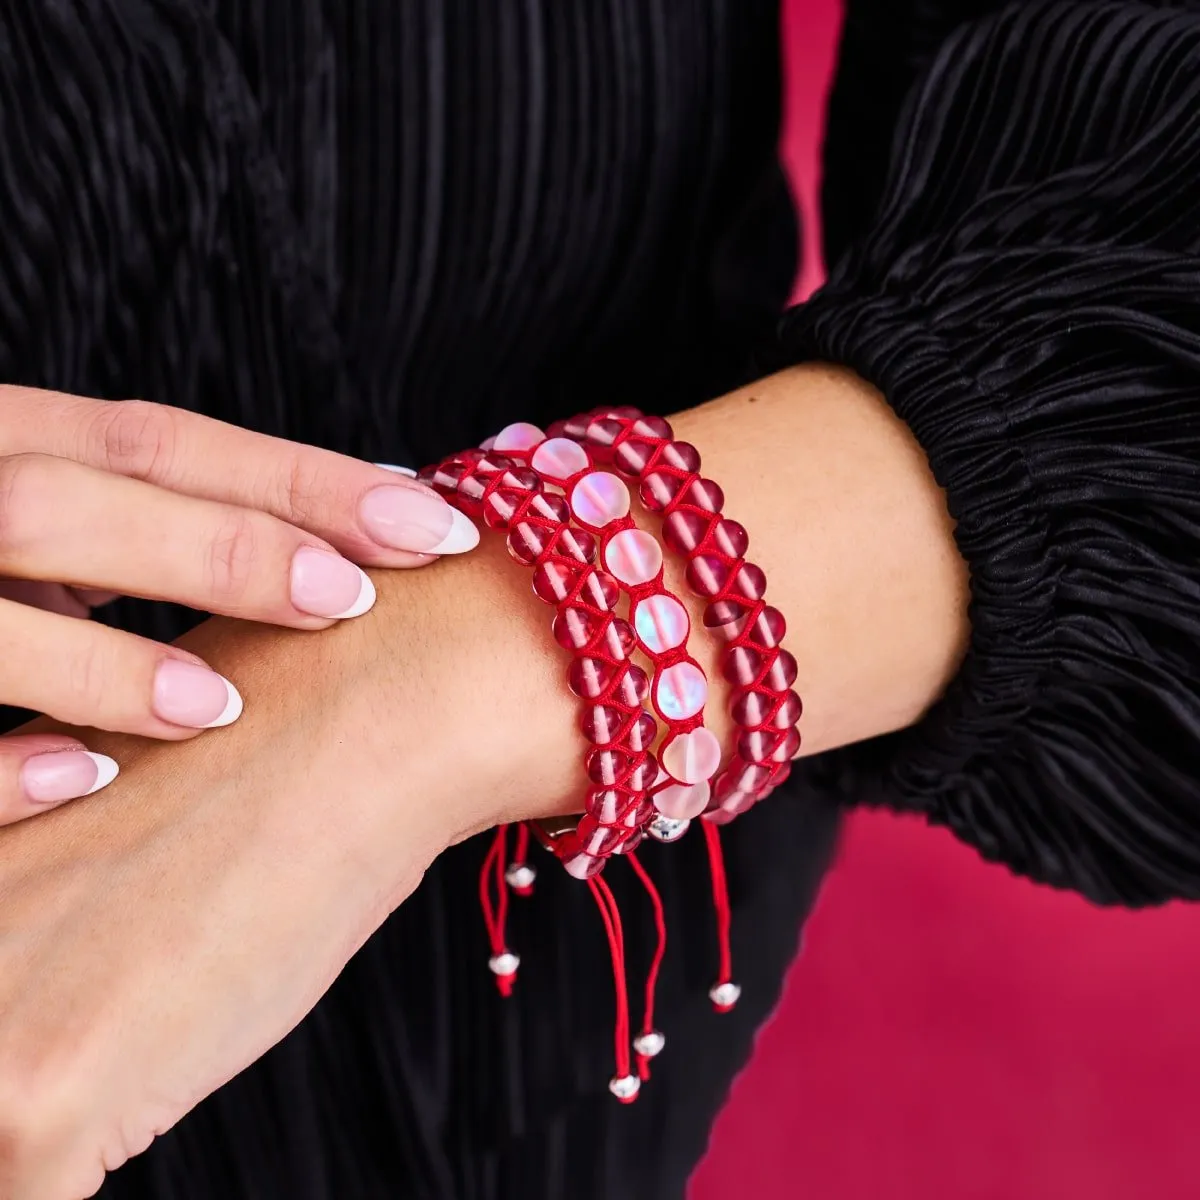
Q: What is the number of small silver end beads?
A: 5